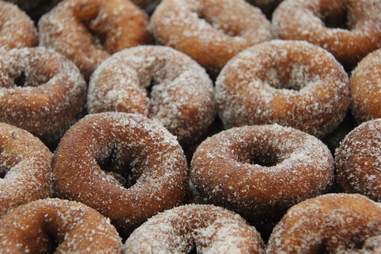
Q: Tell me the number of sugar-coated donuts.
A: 15